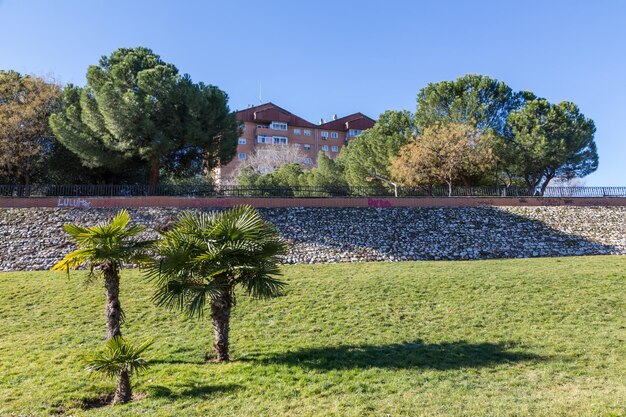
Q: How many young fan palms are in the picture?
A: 3